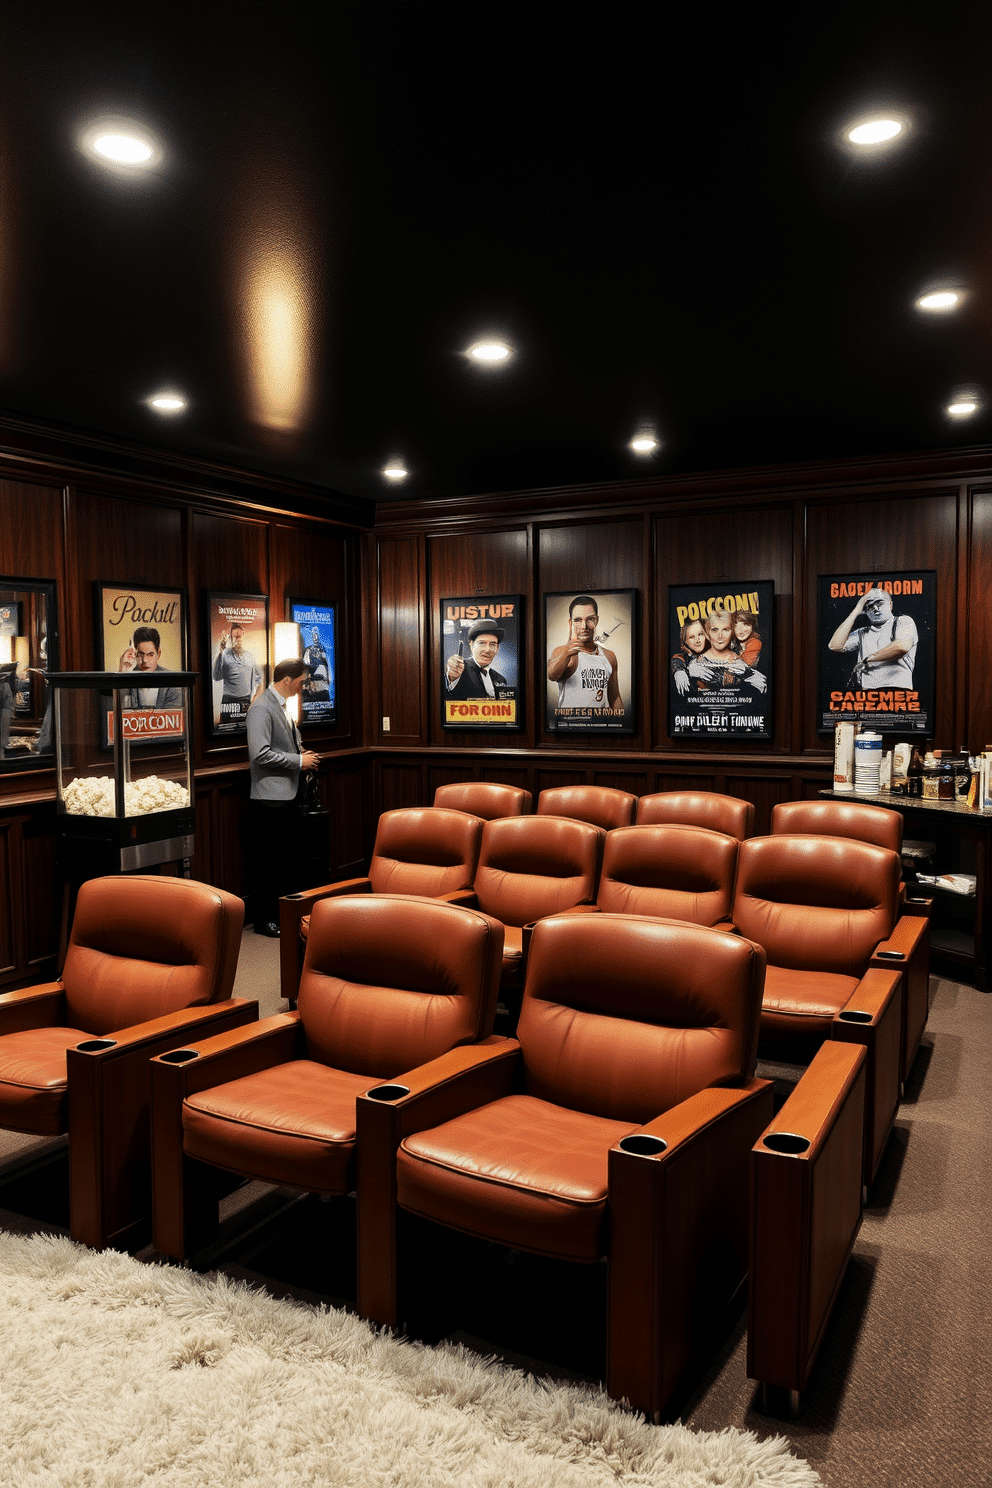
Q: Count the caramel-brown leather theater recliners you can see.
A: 11